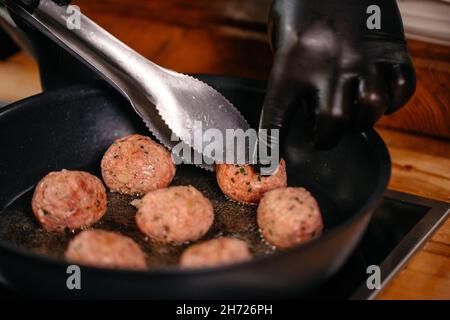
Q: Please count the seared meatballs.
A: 7